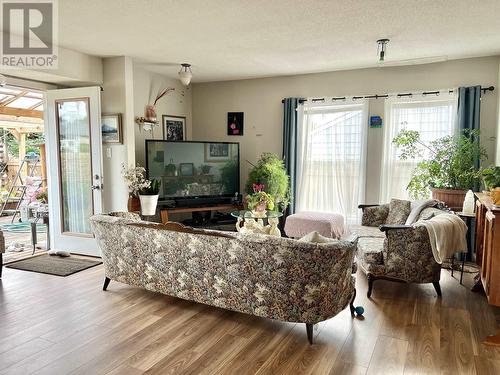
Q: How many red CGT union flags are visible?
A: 0